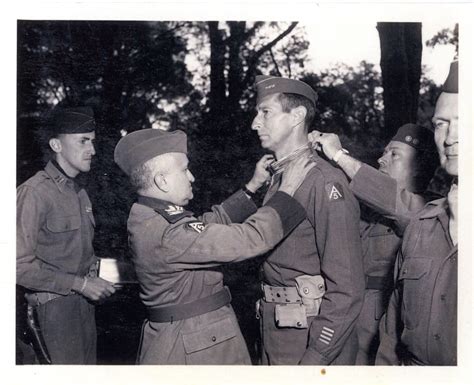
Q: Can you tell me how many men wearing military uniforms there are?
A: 5